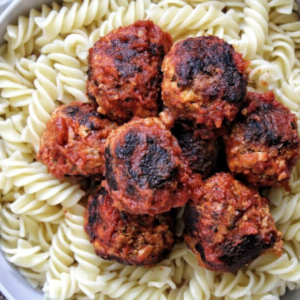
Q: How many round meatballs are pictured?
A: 8